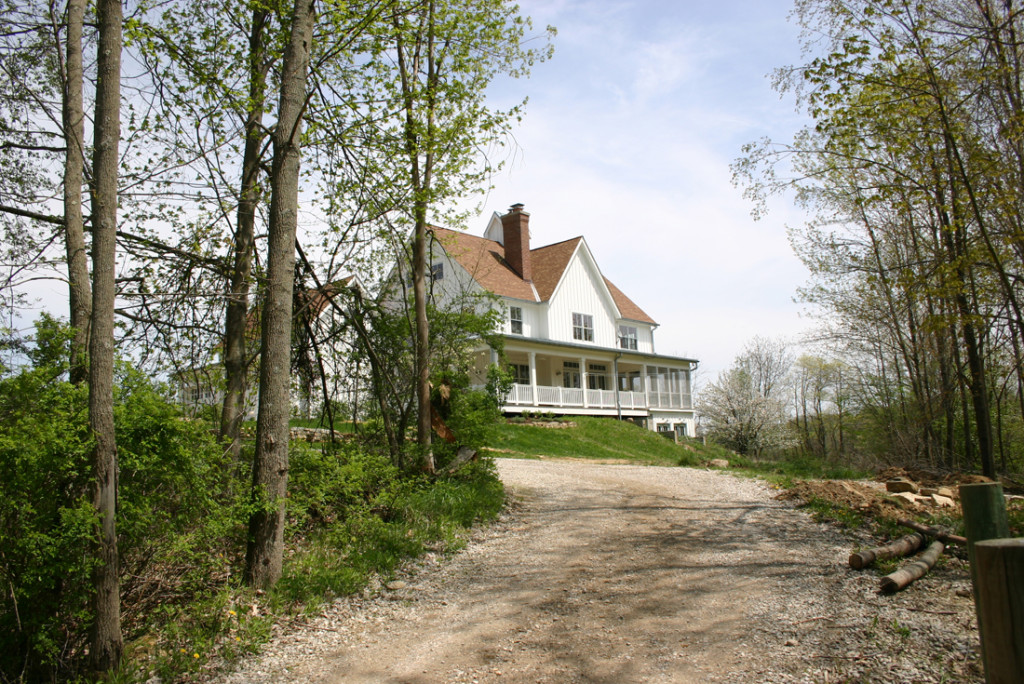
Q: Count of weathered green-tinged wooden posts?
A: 2